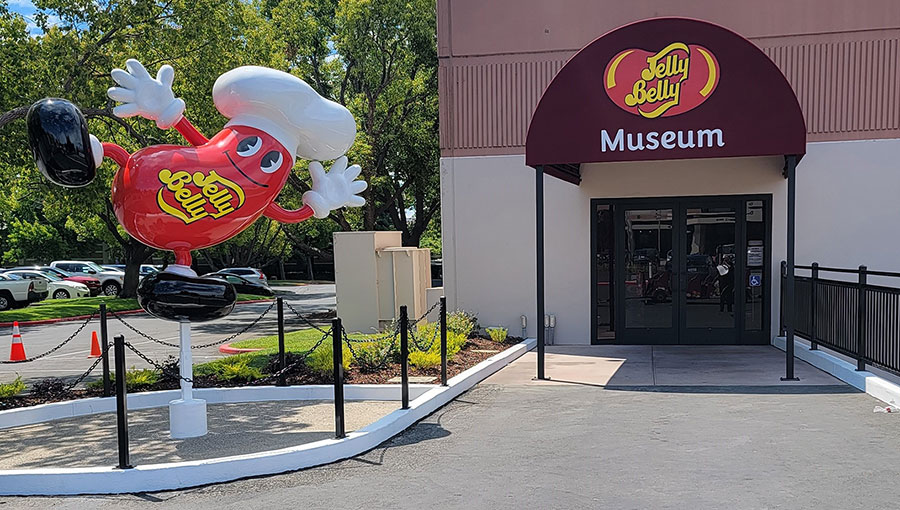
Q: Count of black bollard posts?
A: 6